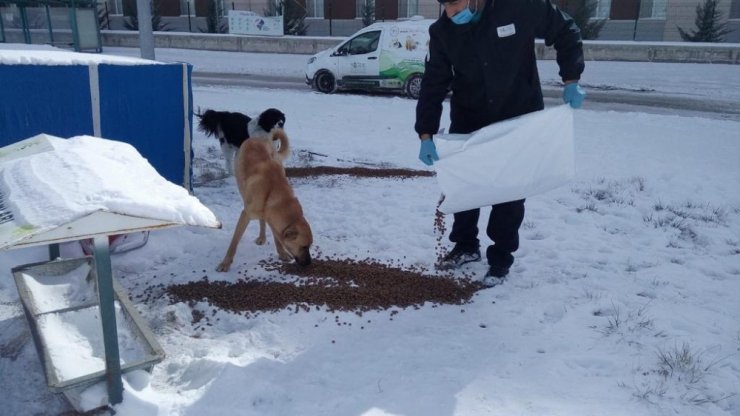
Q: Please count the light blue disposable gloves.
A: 2